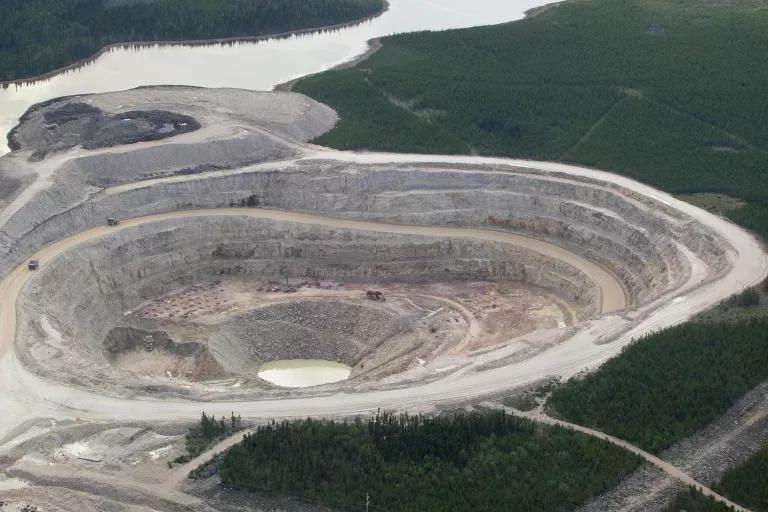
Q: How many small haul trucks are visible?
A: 2